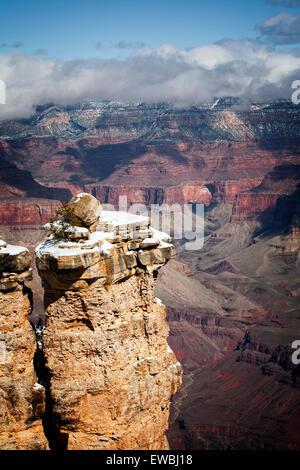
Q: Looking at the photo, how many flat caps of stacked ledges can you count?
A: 2